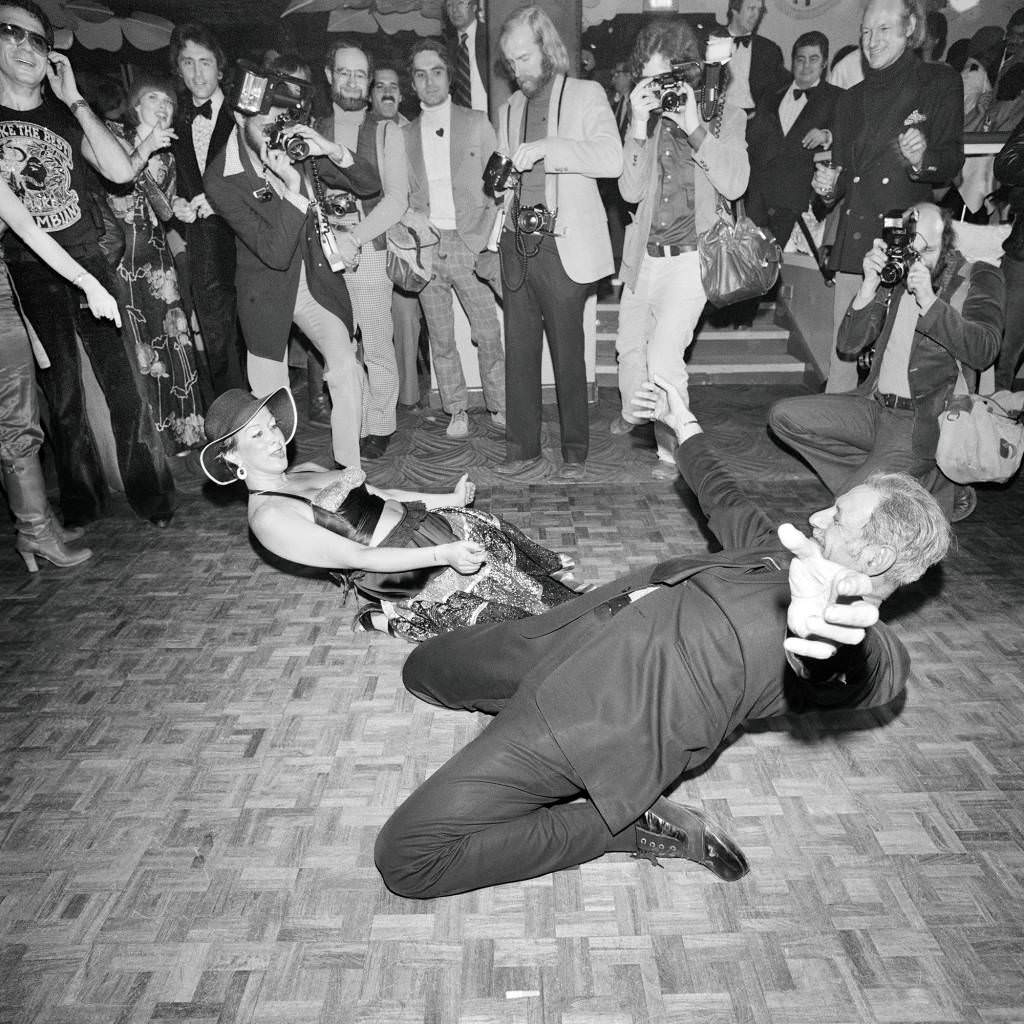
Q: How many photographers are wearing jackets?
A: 4